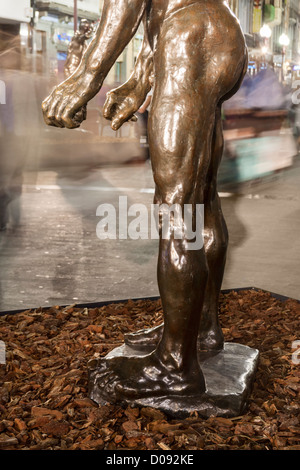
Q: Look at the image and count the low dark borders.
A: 1